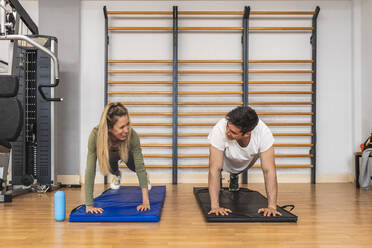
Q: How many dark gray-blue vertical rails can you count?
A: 4